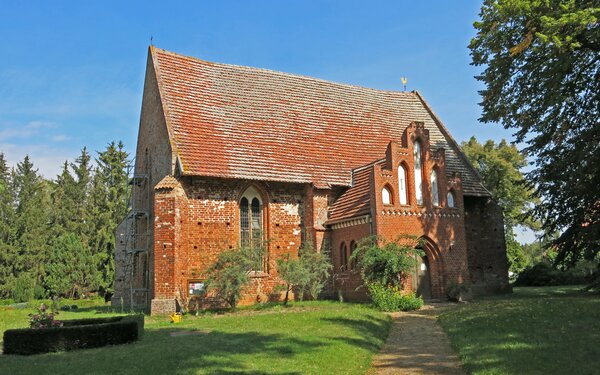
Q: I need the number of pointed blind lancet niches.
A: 5